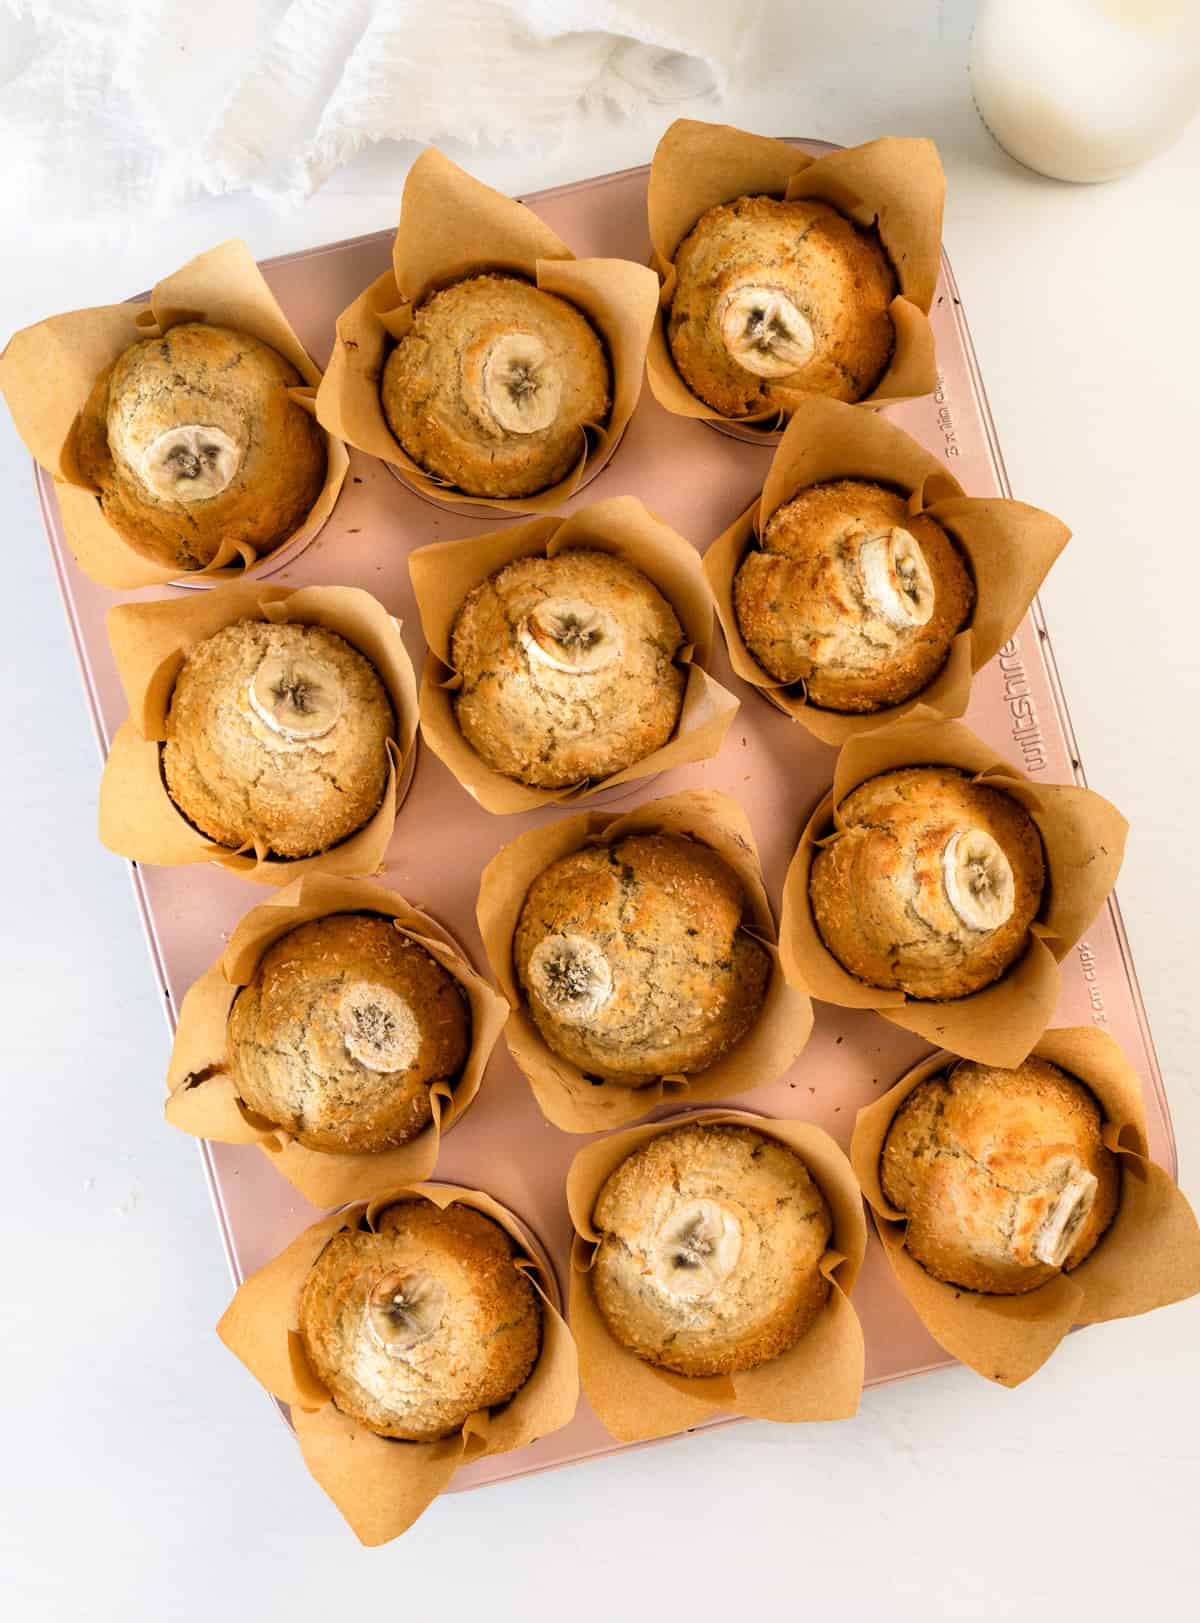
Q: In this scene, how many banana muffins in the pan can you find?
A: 12